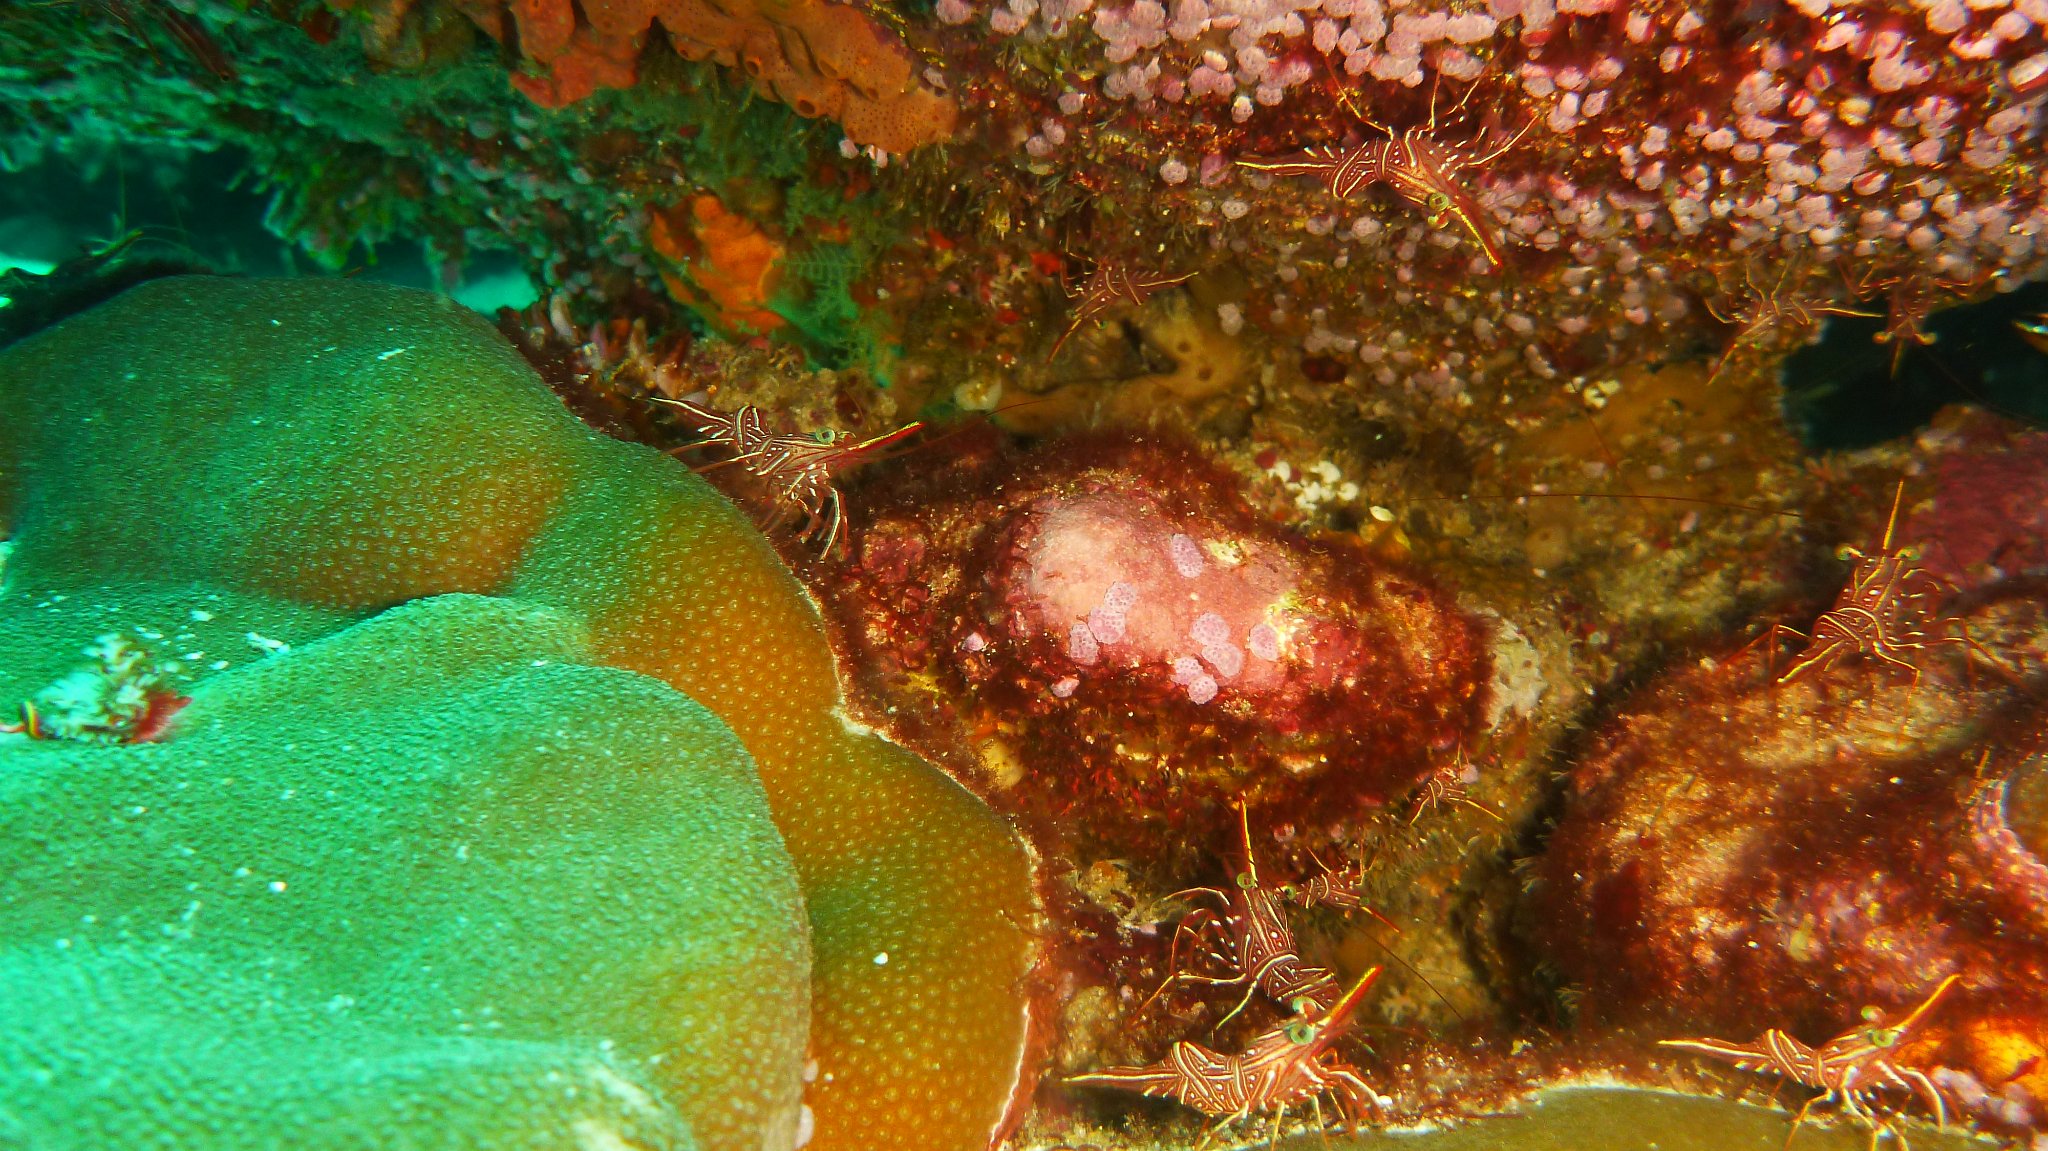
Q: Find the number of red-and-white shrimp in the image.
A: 11